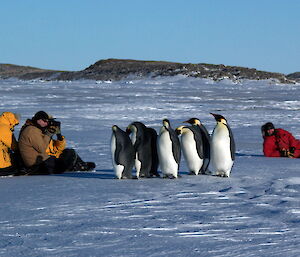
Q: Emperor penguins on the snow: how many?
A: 7